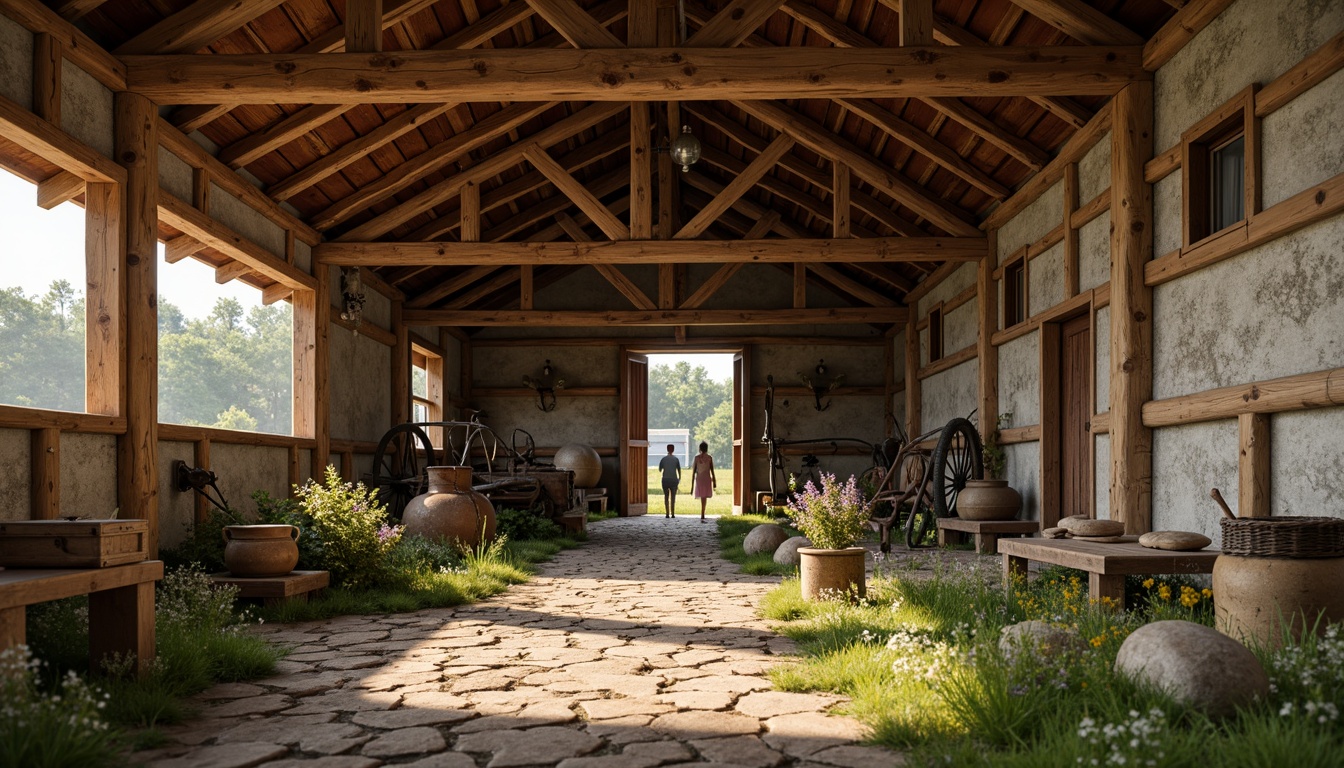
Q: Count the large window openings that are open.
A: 2